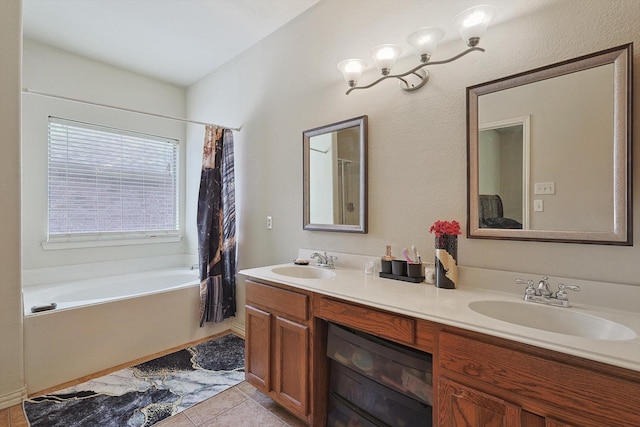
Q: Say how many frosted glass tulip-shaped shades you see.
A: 4